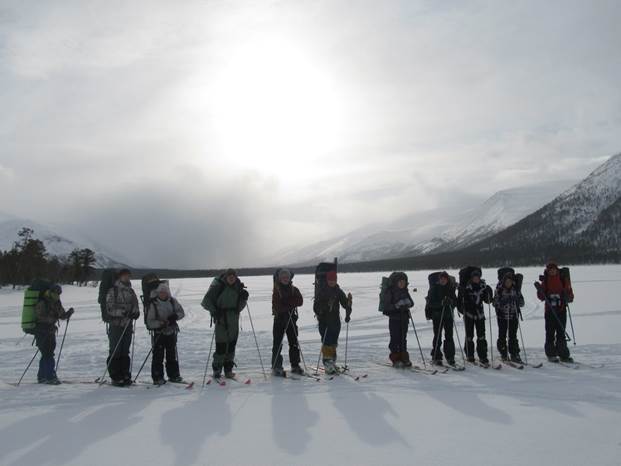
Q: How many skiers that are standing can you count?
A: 11